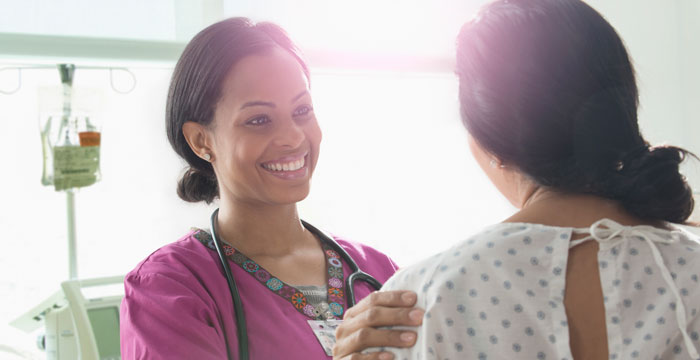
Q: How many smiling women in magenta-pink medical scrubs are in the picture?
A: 1